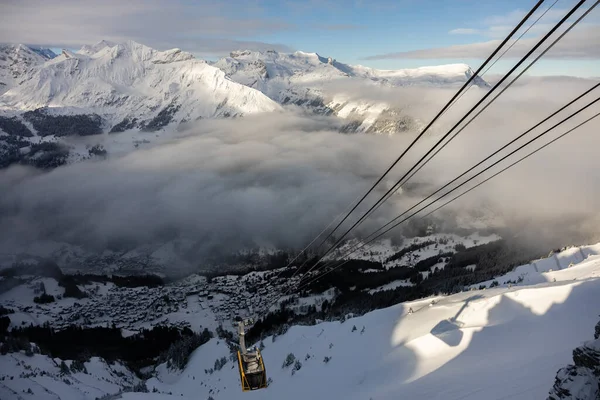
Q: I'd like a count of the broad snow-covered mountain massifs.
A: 2